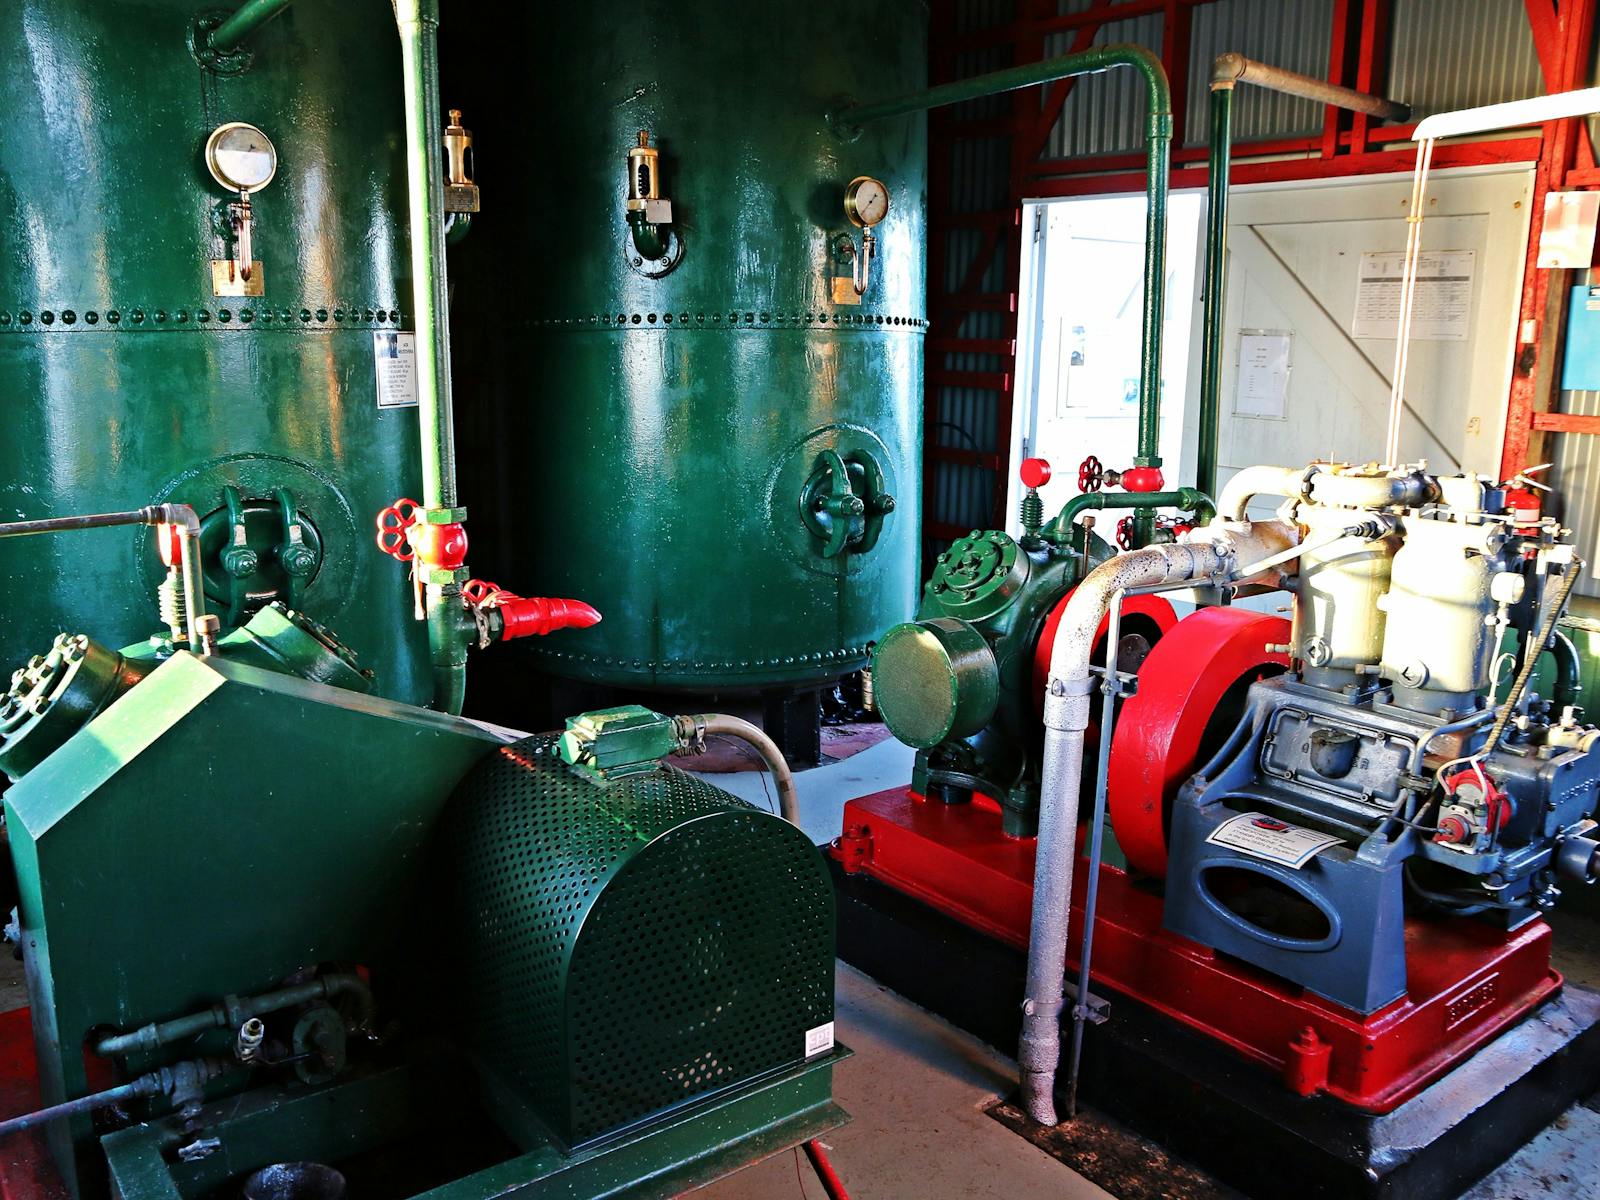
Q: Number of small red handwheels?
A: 4